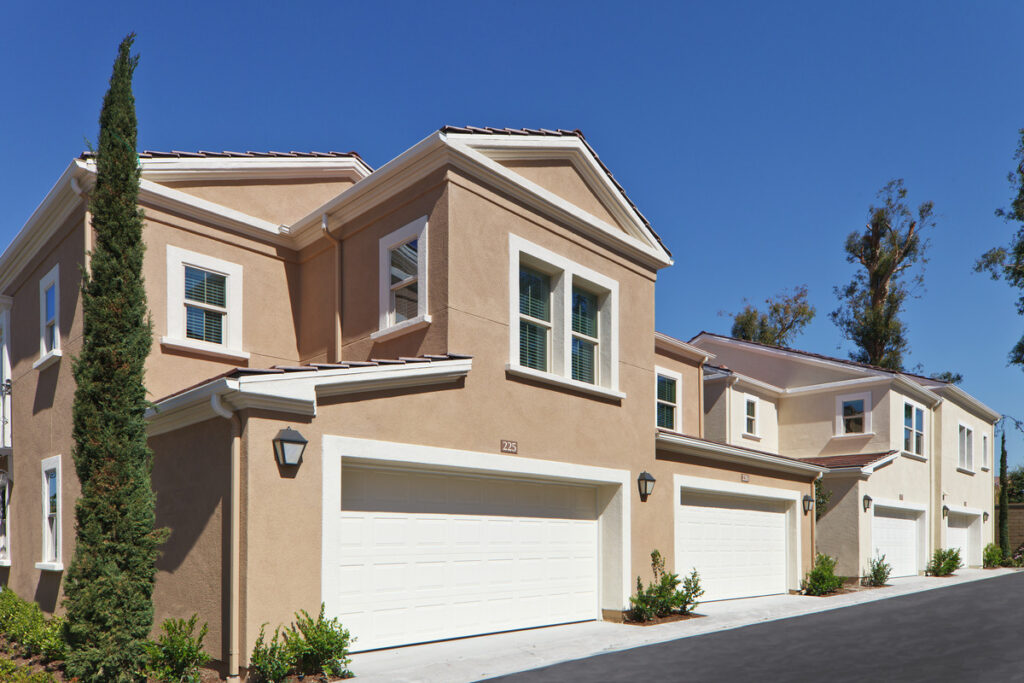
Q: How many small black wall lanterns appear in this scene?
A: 6